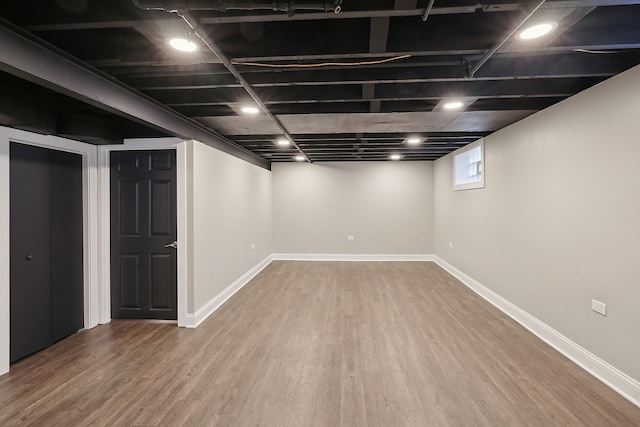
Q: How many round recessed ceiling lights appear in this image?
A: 8